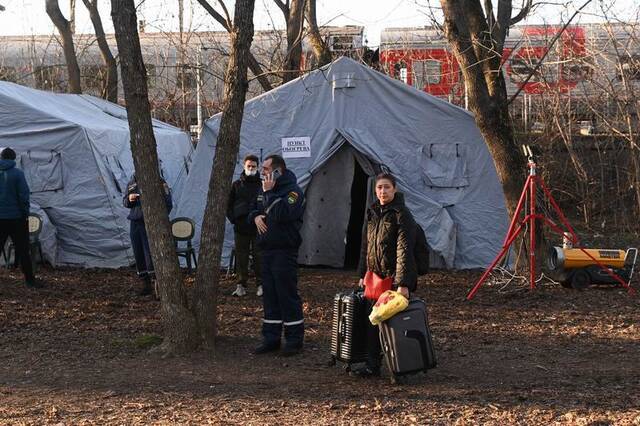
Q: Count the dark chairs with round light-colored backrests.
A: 2